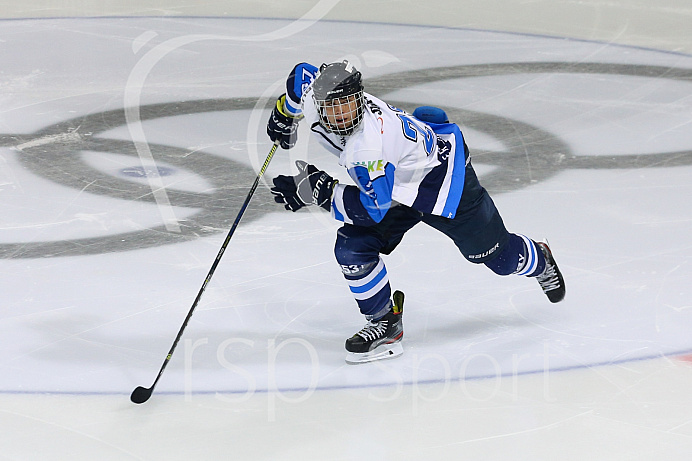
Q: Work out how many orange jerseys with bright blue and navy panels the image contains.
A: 0